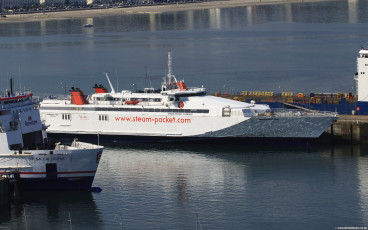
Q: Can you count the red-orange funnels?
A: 2